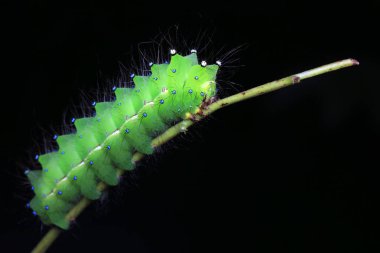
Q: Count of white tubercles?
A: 4